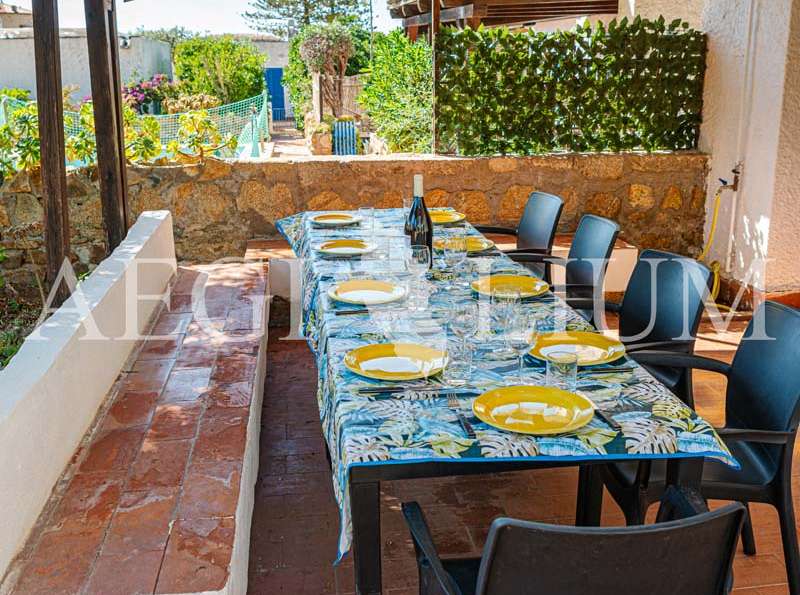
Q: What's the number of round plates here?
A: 9